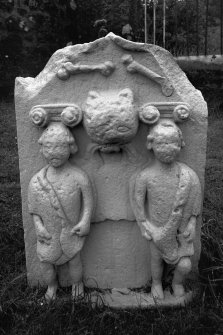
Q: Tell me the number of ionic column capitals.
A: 2